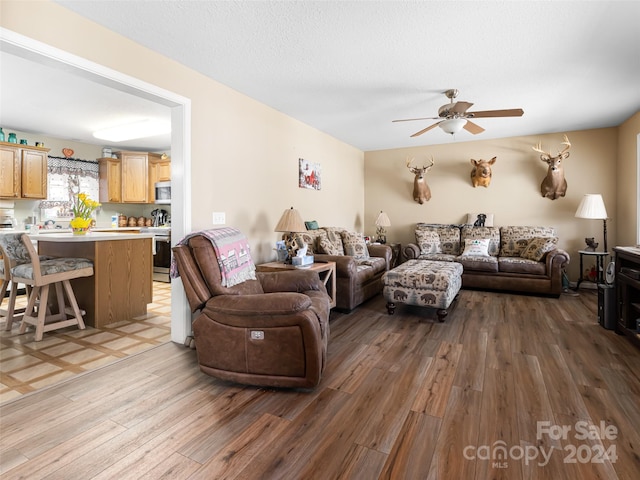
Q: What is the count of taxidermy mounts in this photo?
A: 3